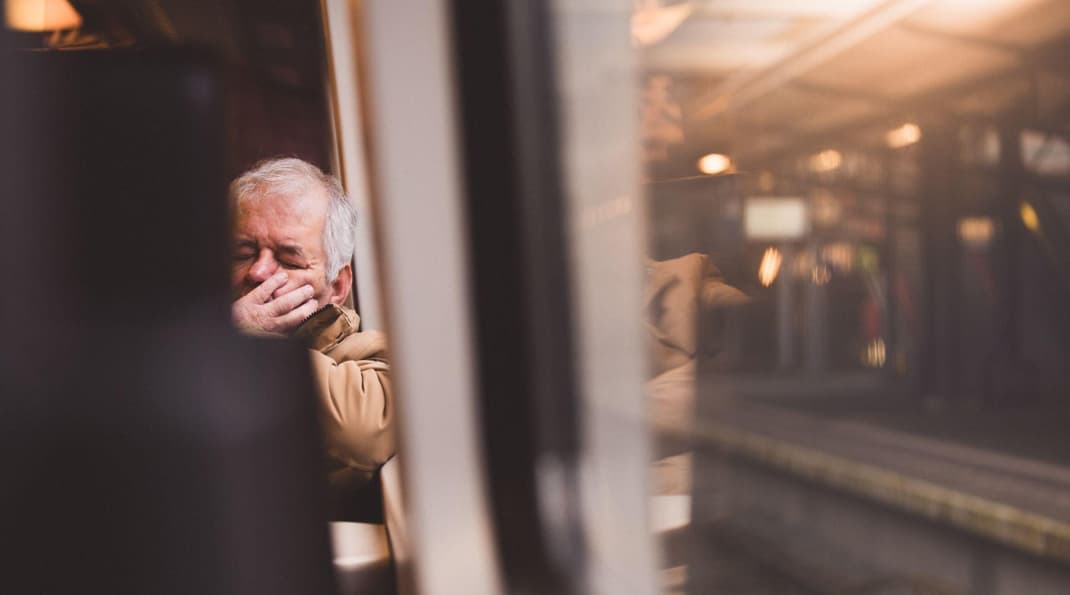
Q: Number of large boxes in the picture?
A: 0